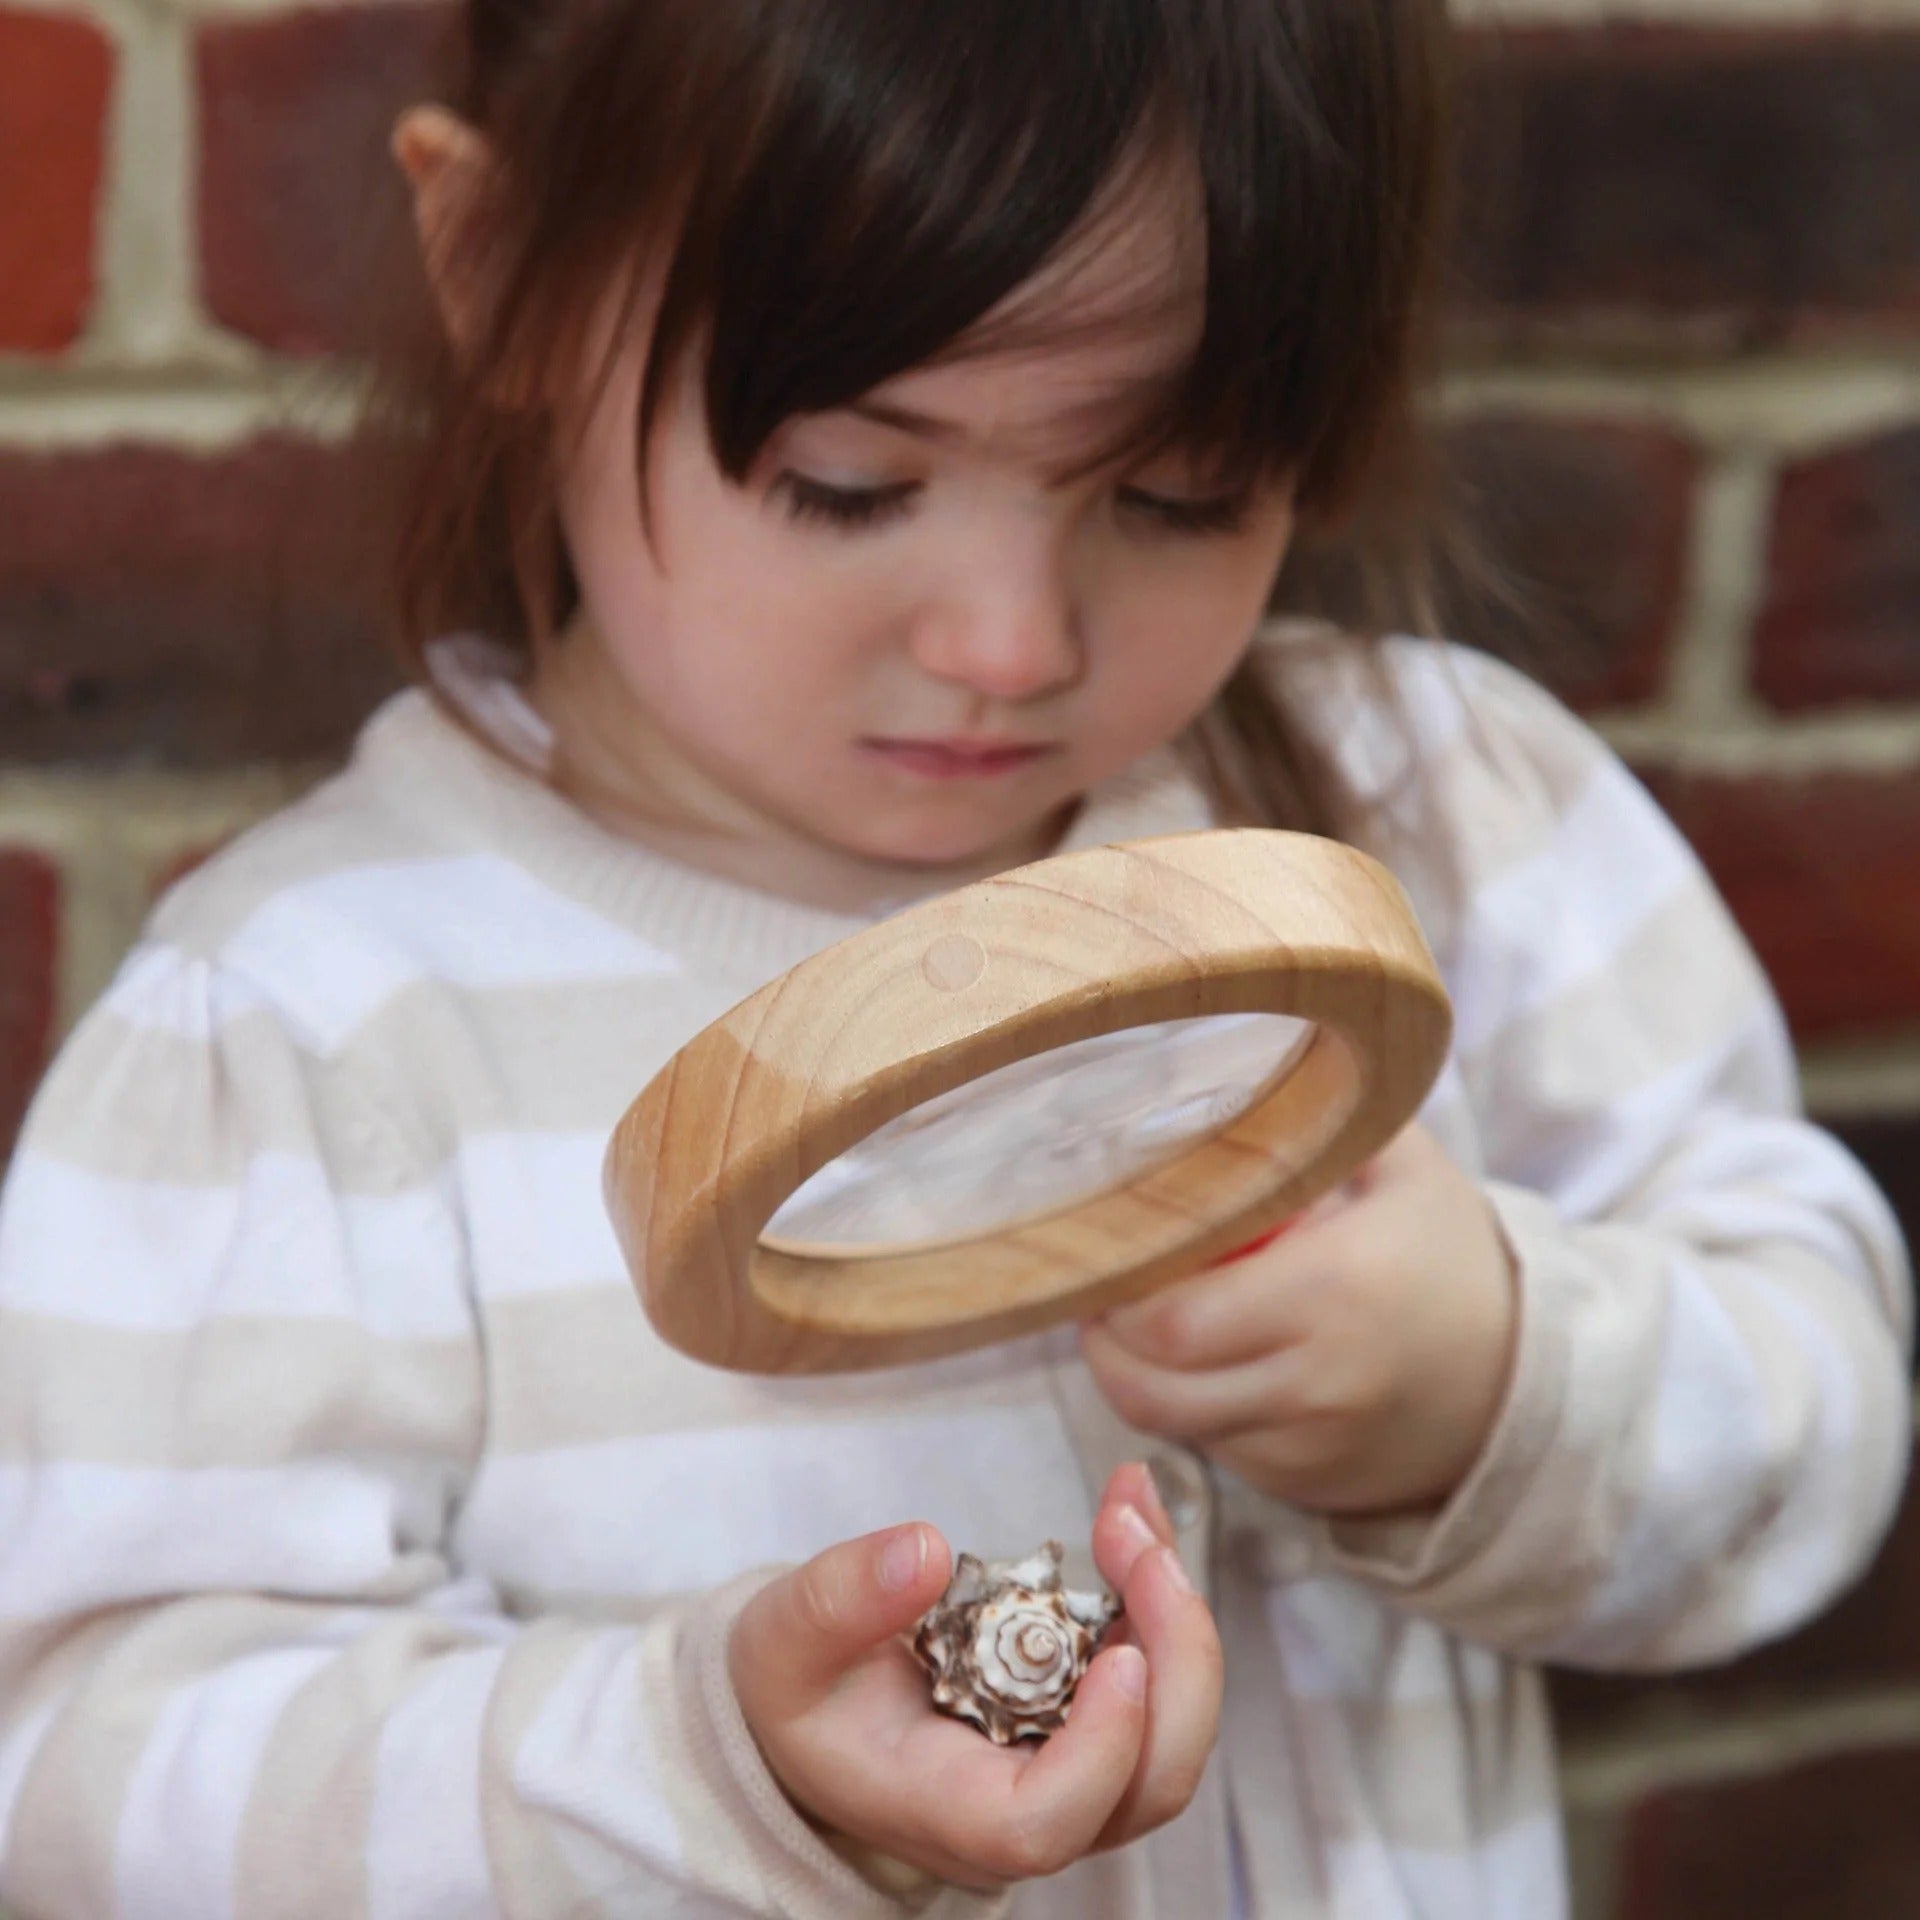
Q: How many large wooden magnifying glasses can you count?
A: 1